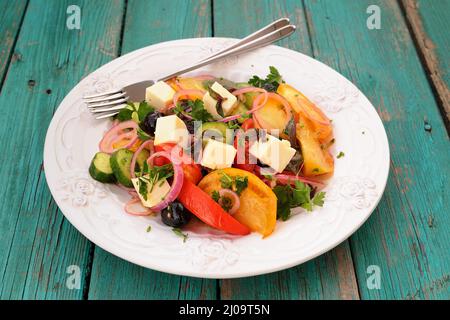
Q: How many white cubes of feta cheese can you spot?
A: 6